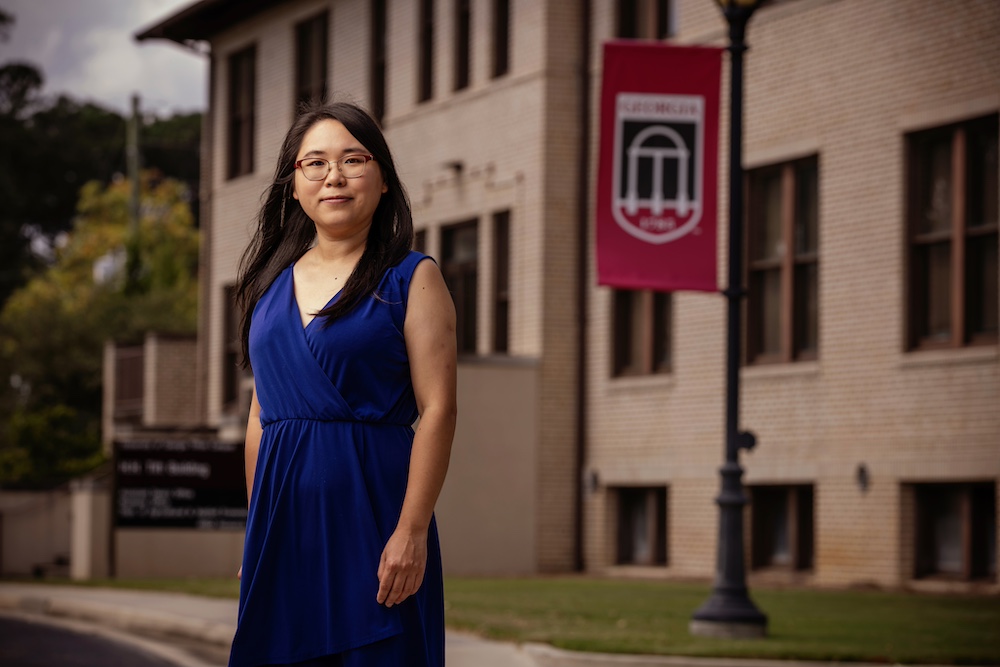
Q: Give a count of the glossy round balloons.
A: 0